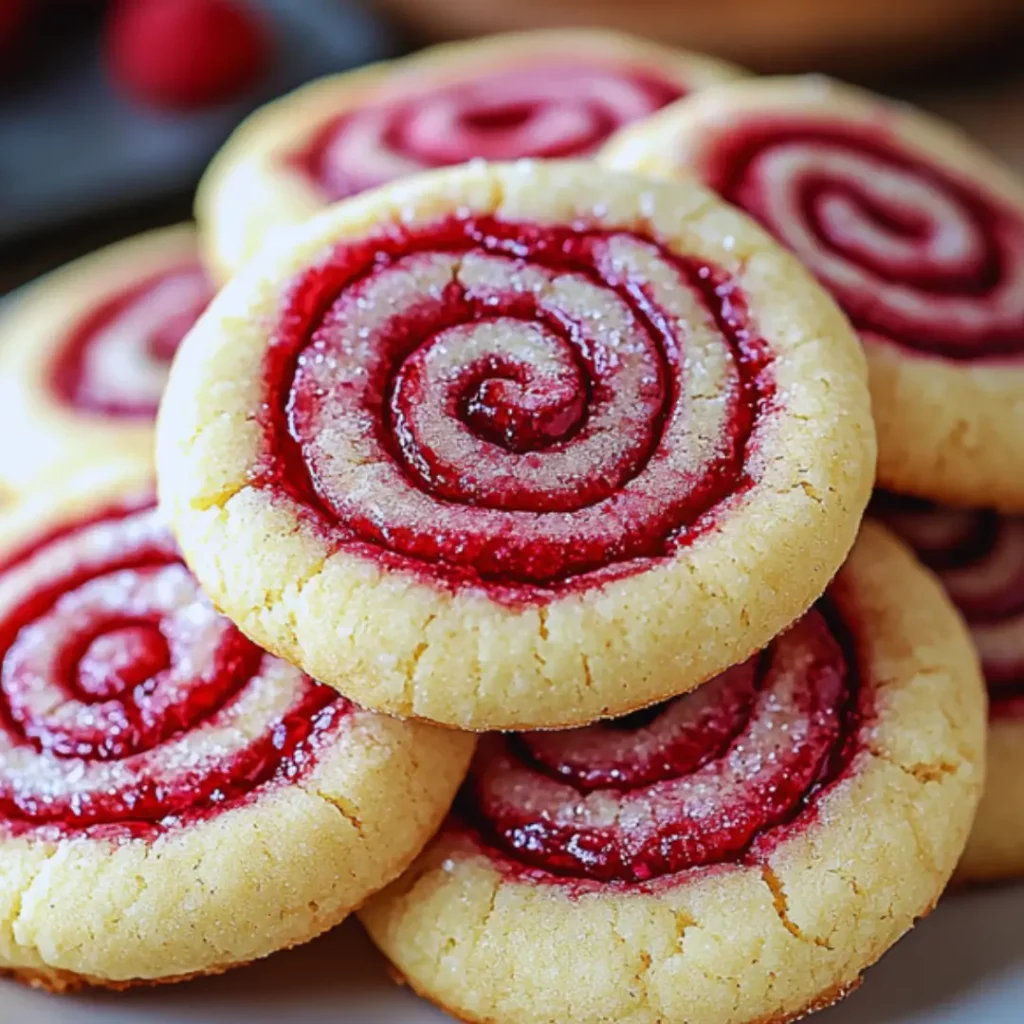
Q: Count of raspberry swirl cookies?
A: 7